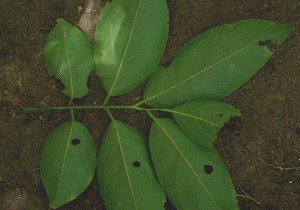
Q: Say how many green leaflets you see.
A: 7